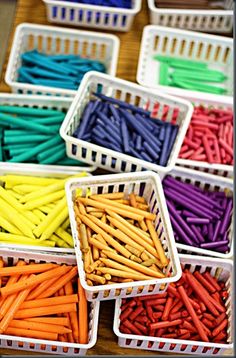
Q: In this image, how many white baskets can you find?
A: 12